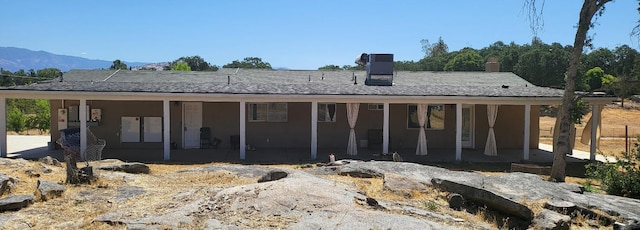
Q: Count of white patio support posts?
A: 9